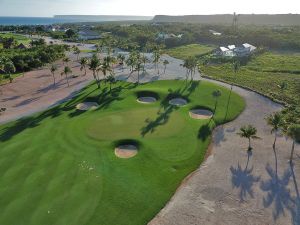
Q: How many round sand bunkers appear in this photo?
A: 5